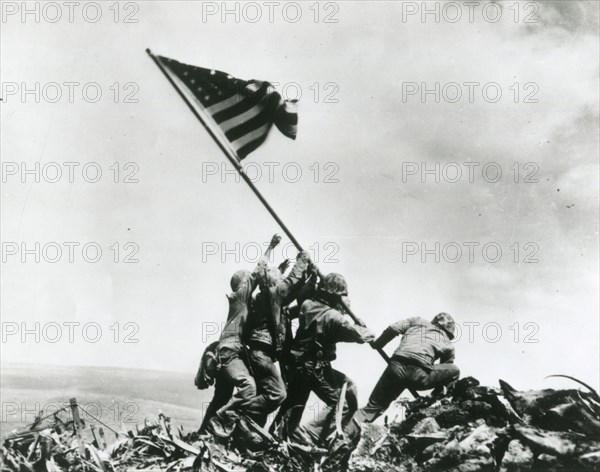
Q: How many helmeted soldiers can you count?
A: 4